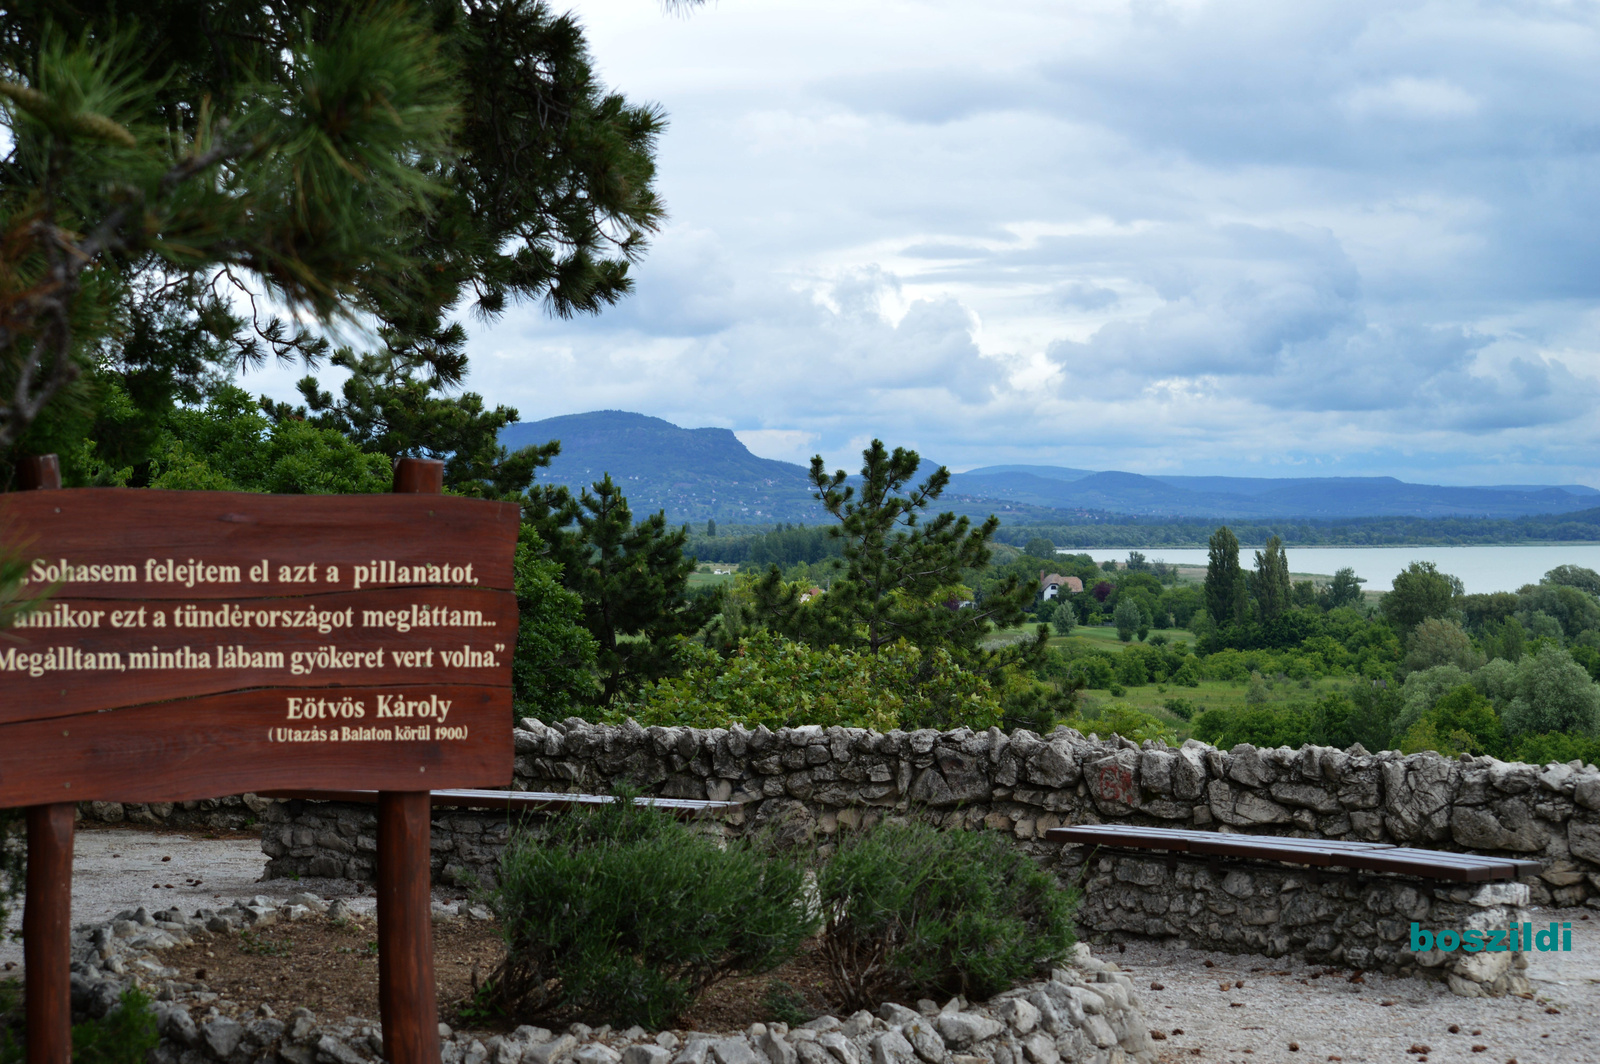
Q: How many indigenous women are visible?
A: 0